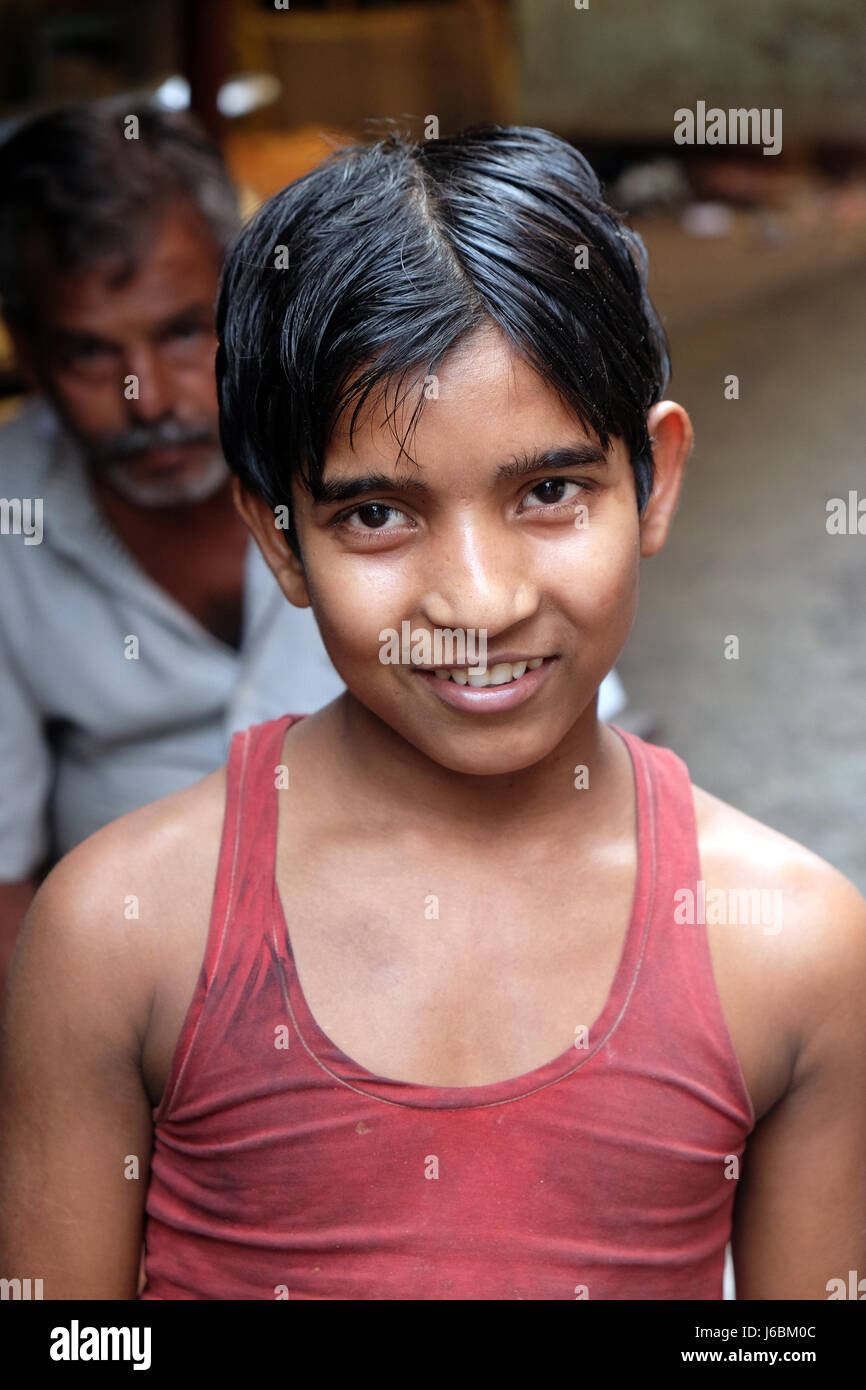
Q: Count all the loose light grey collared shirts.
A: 1